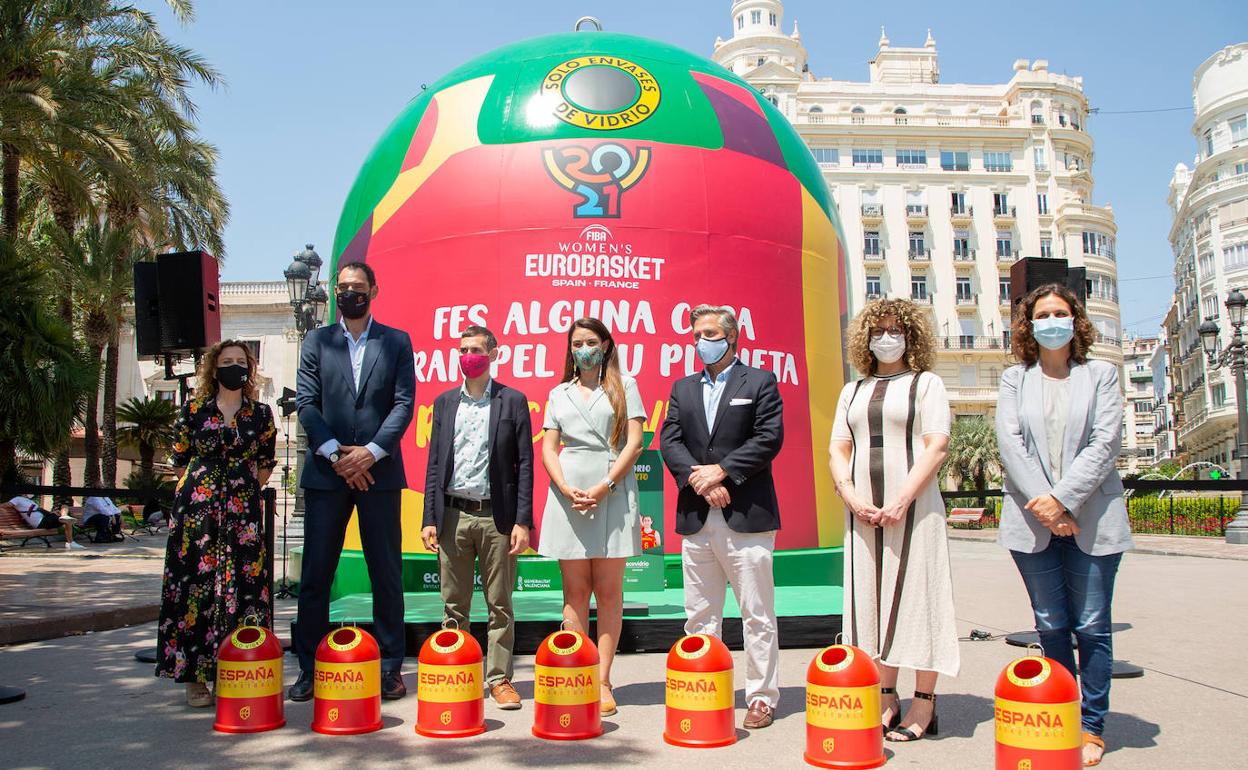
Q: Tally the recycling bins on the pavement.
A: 7